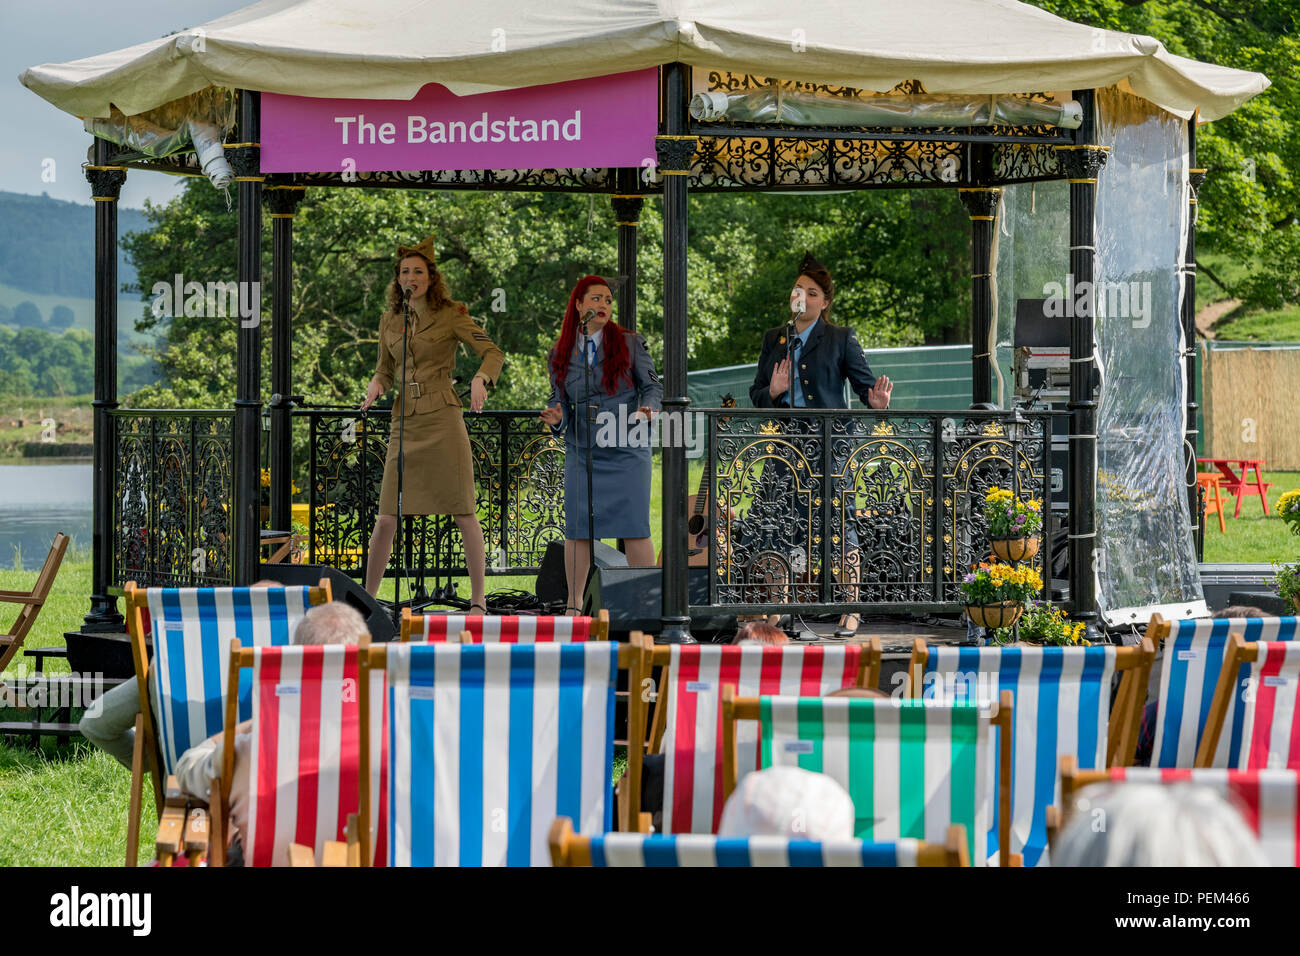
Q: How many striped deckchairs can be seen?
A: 11